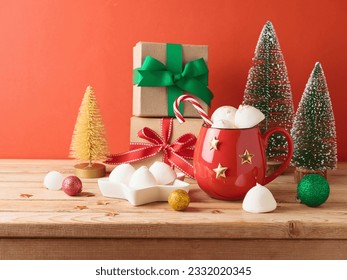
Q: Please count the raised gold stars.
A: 3